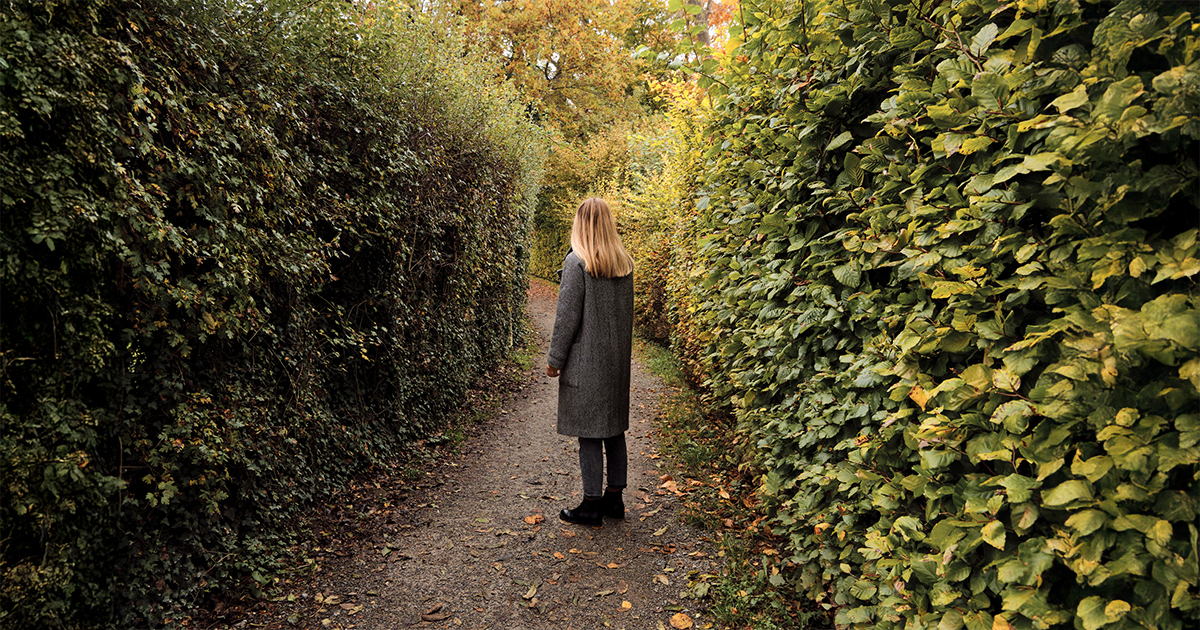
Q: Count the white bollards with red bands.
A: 0